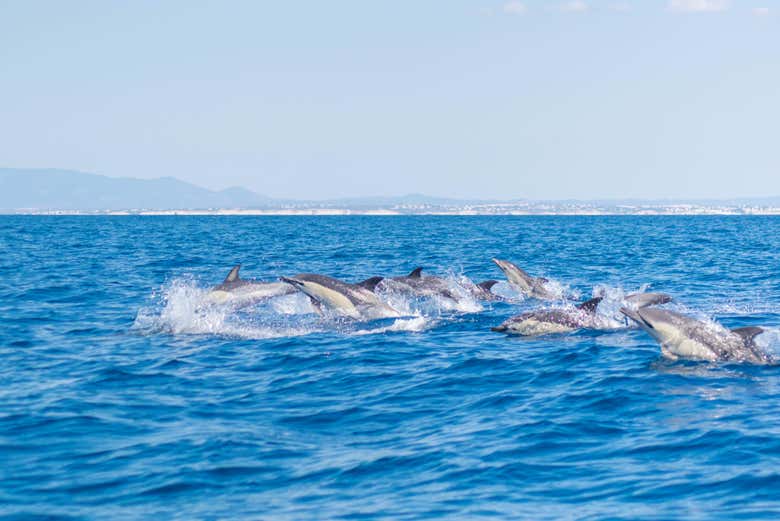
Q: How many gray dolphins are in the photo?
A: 8